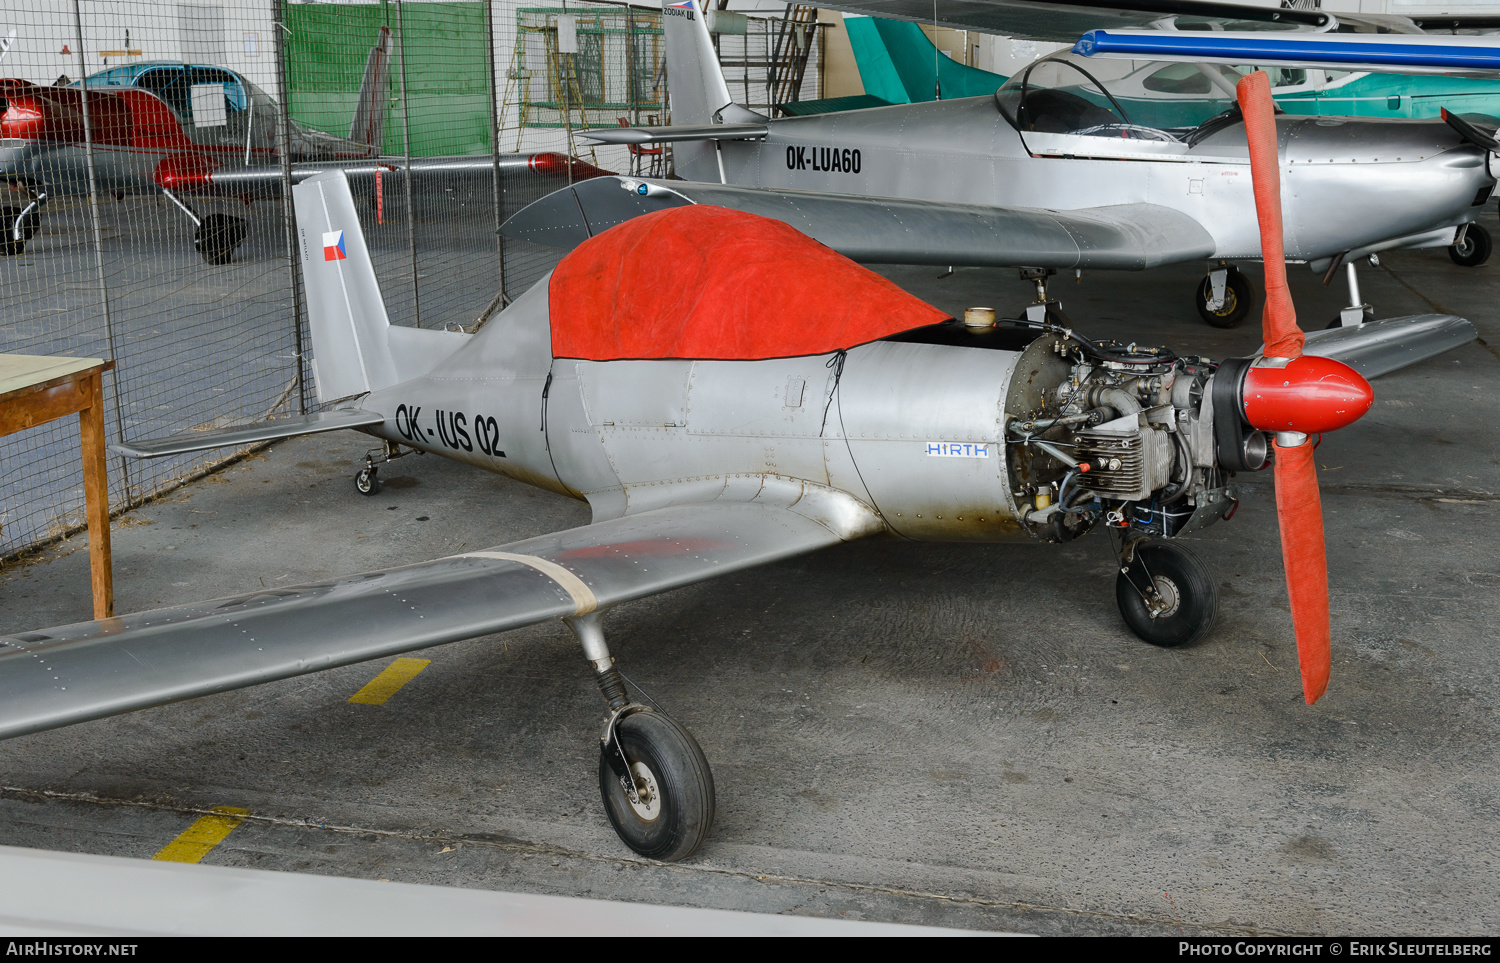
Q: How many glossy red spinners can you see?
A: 1